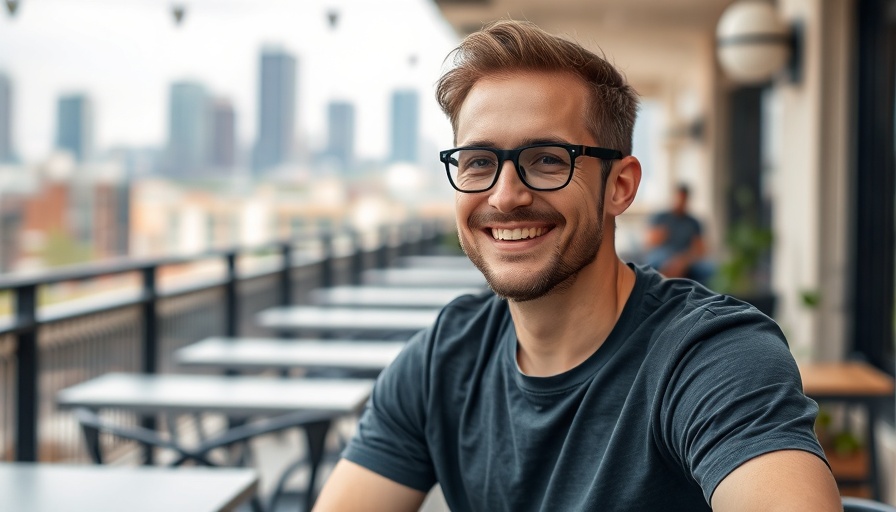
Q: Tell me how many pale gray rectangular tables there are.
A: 7